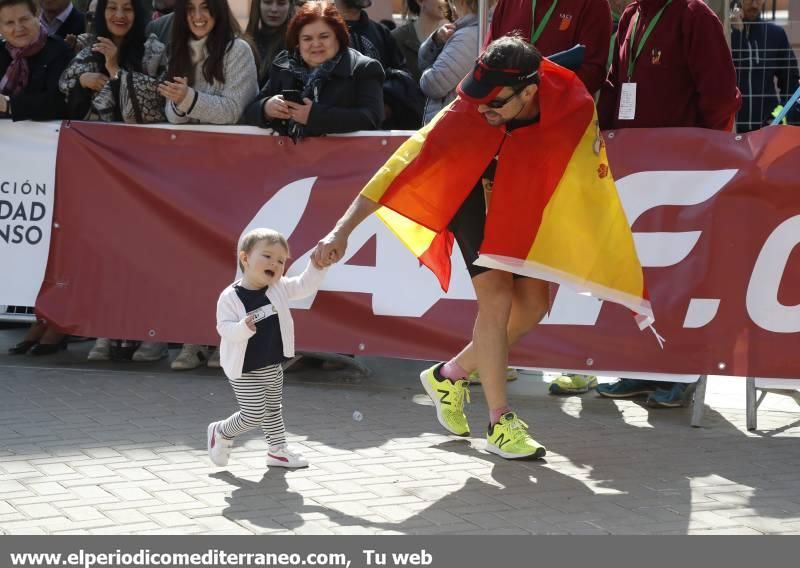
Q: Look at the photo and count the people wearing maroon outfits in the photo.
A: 2